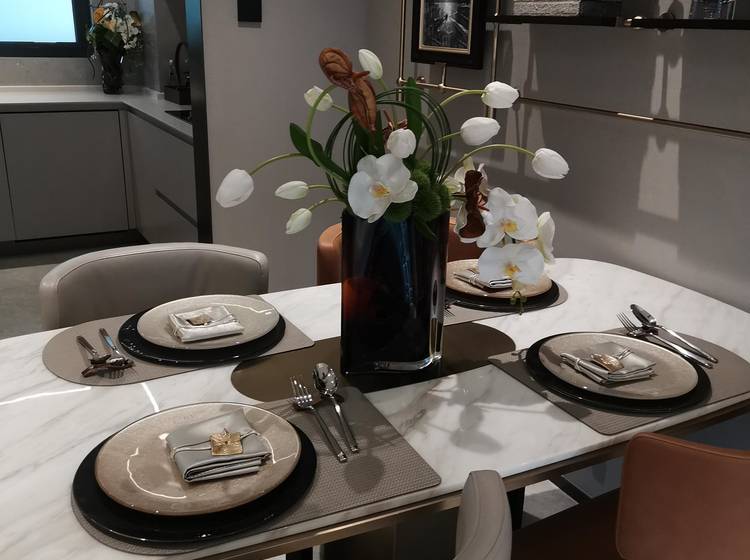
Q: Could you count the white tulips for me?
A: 9